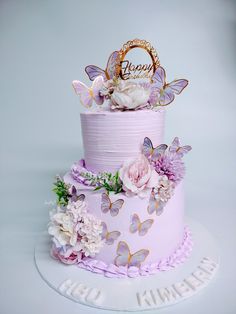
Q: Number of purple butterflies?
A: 11